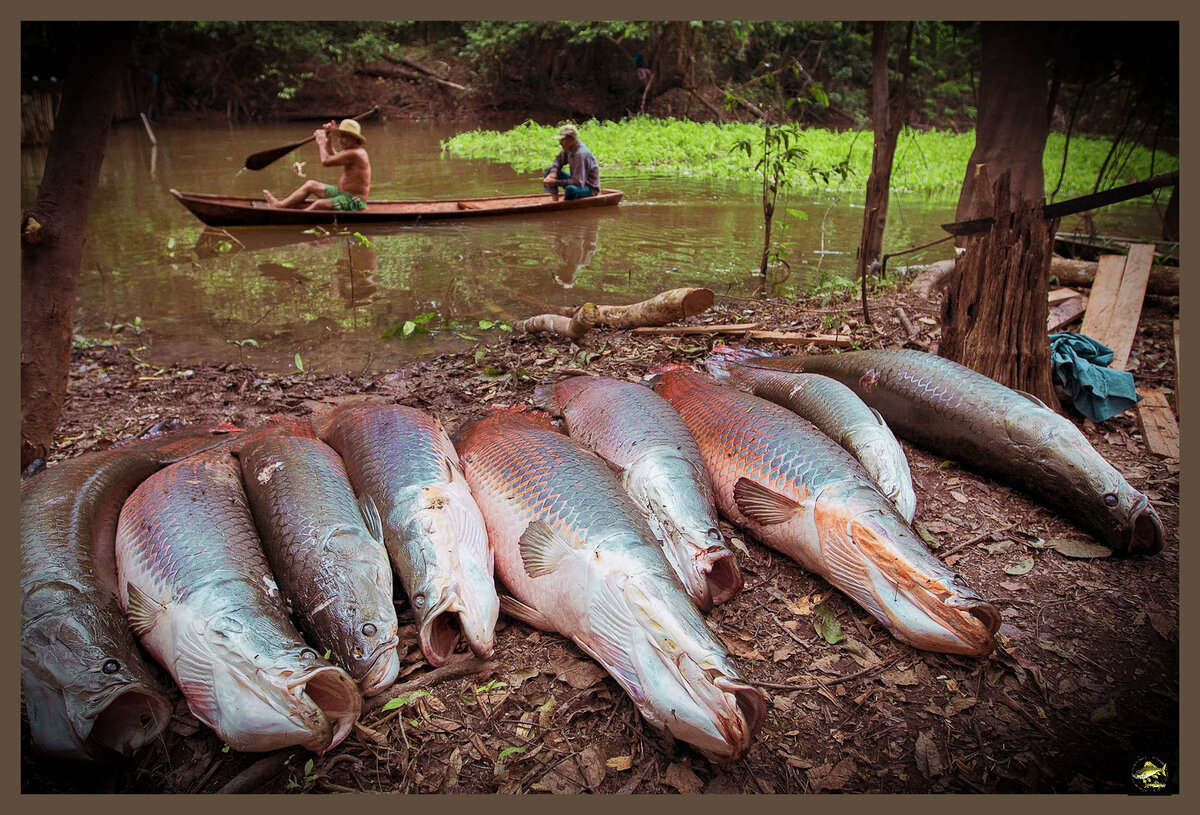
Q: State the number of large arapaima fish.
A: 9